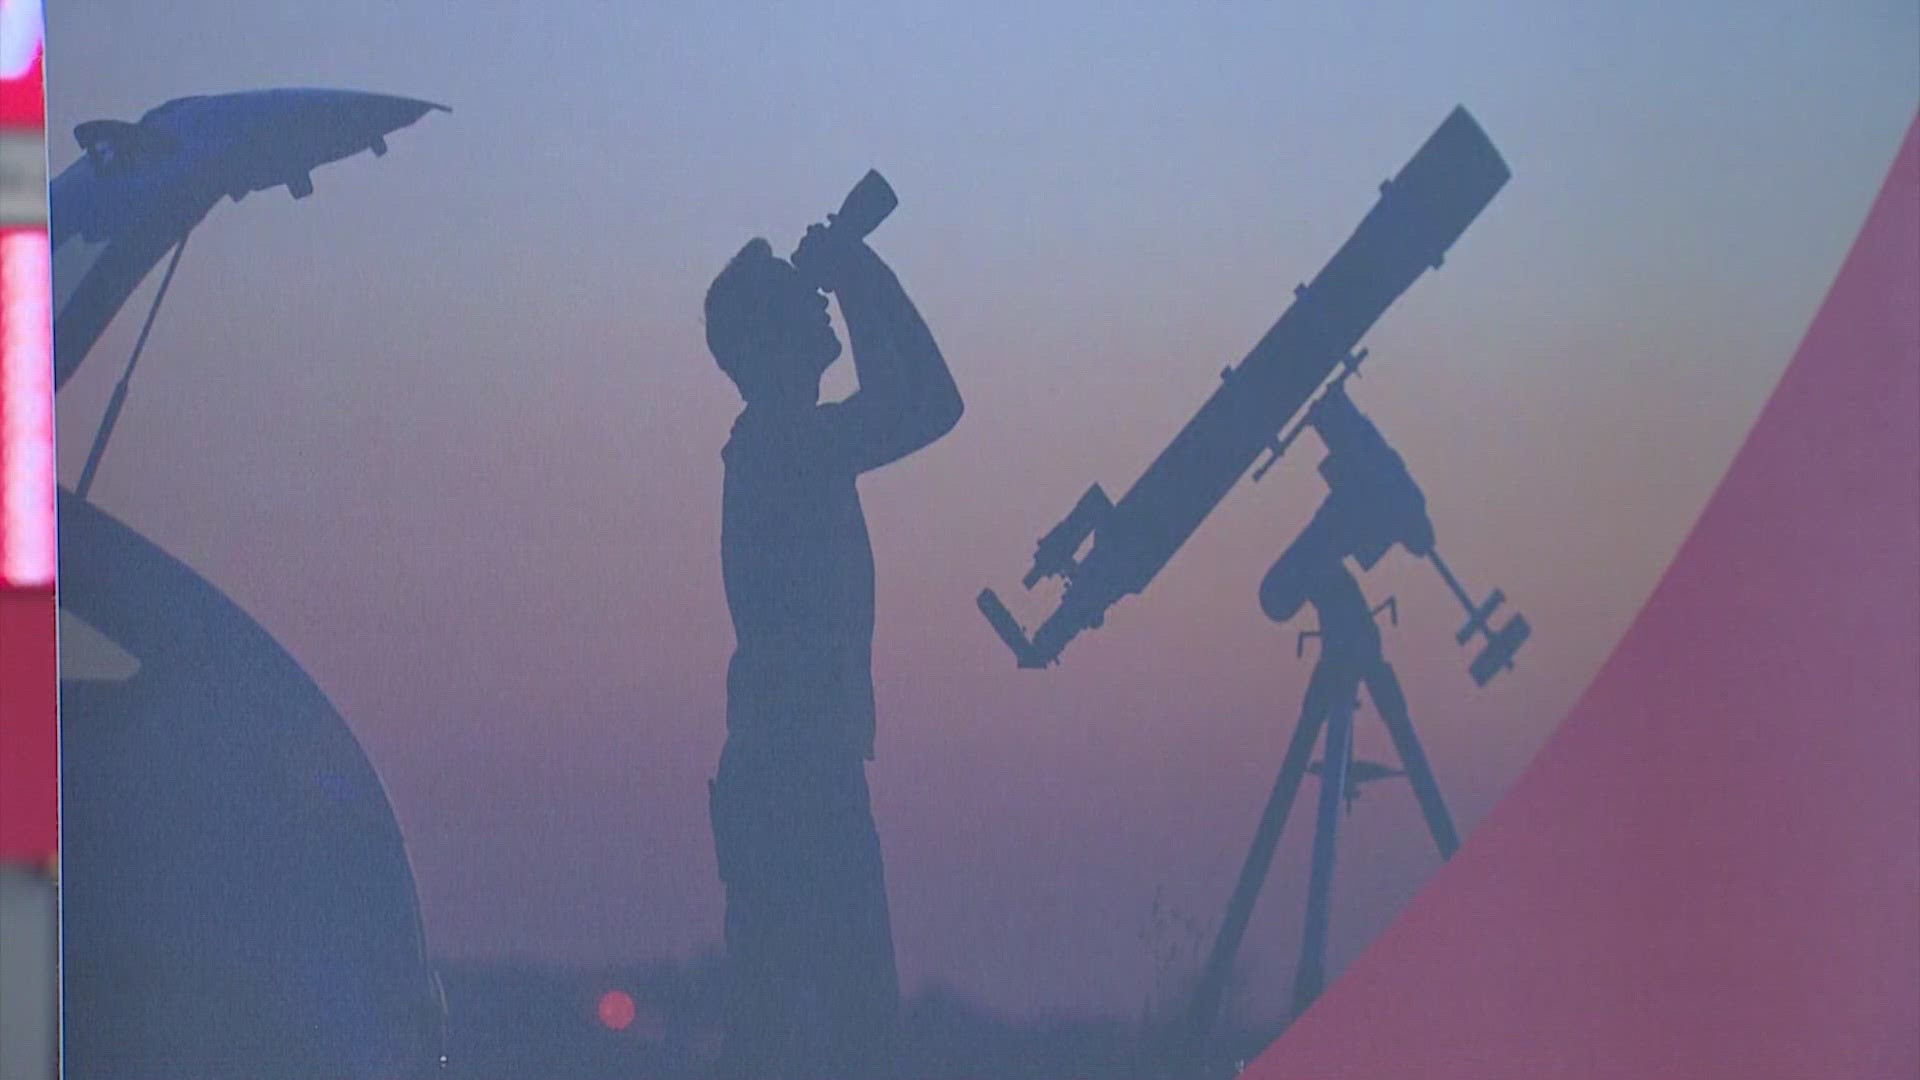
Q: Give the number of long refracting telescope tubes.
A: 1